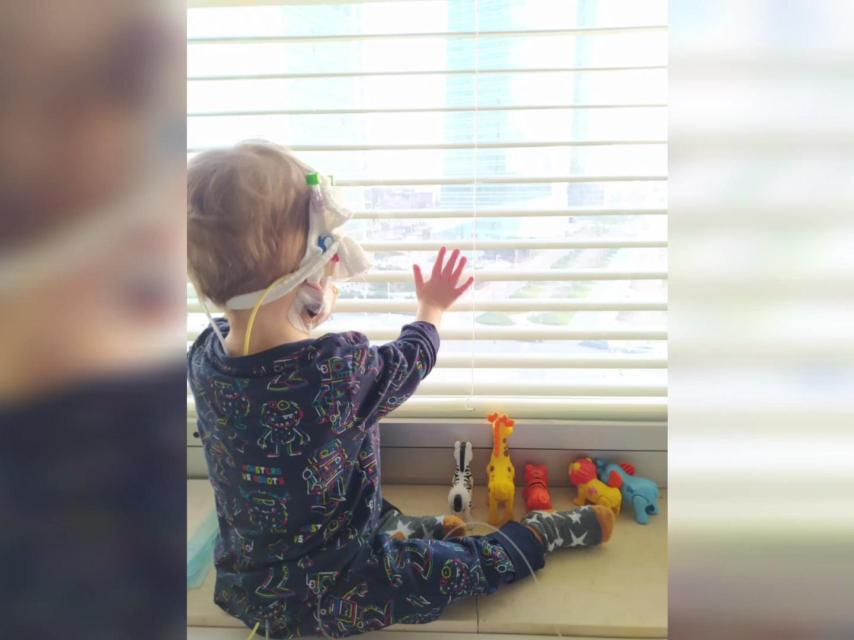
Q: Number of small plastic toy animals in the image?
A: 5